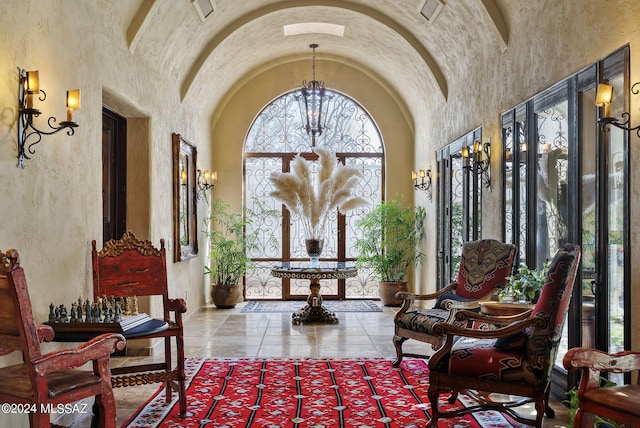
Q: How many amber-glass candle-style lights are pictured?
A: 9